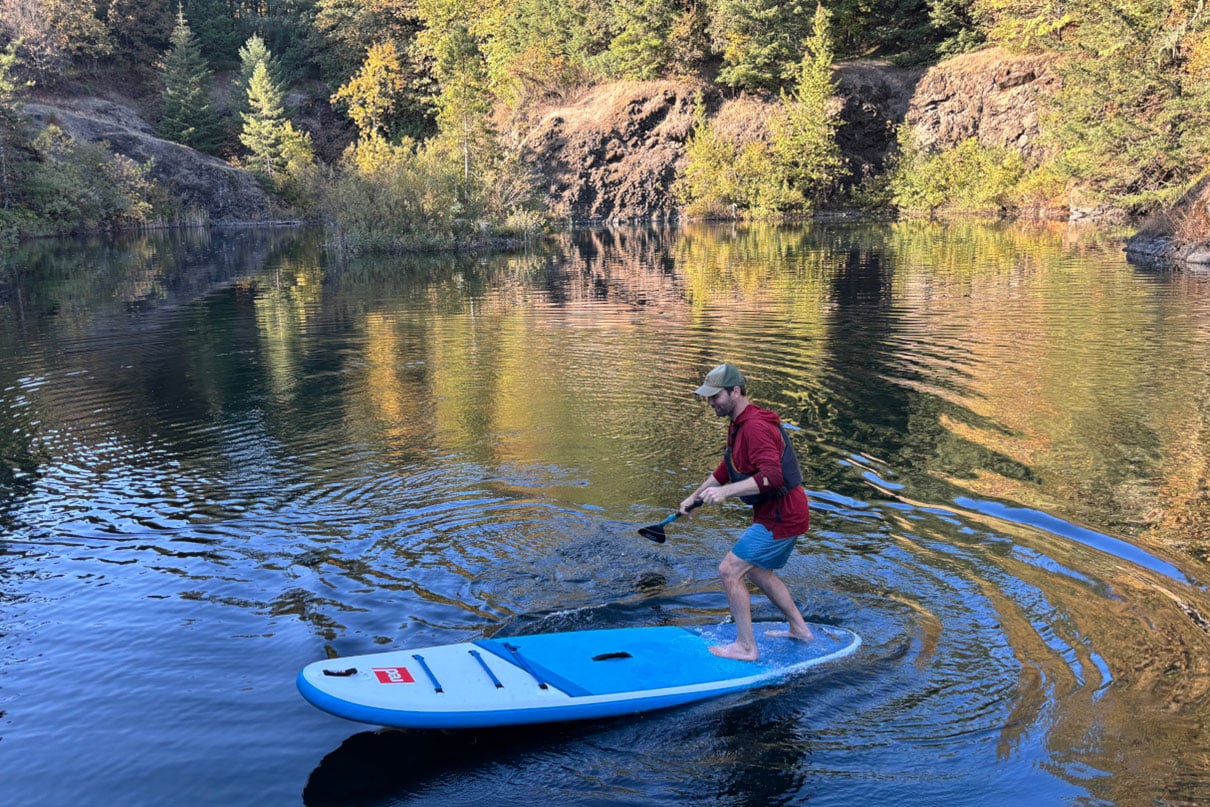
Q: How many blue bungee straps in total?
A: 3